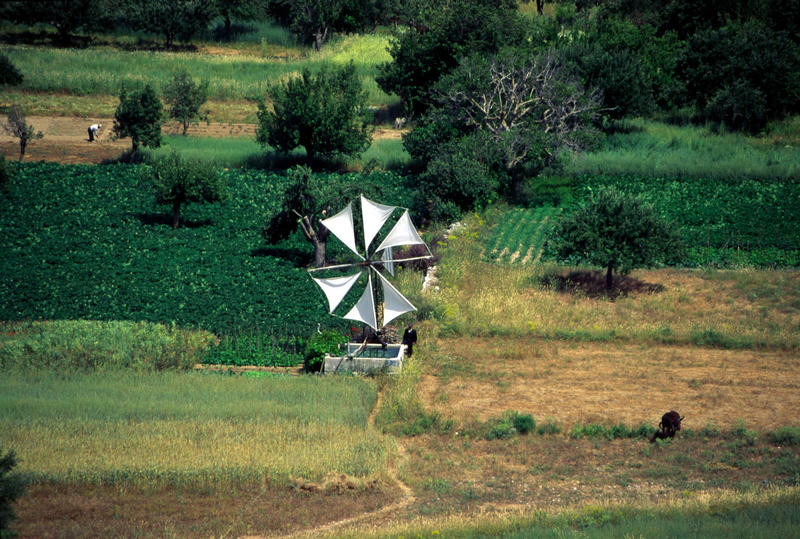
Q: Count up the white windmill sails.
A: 6